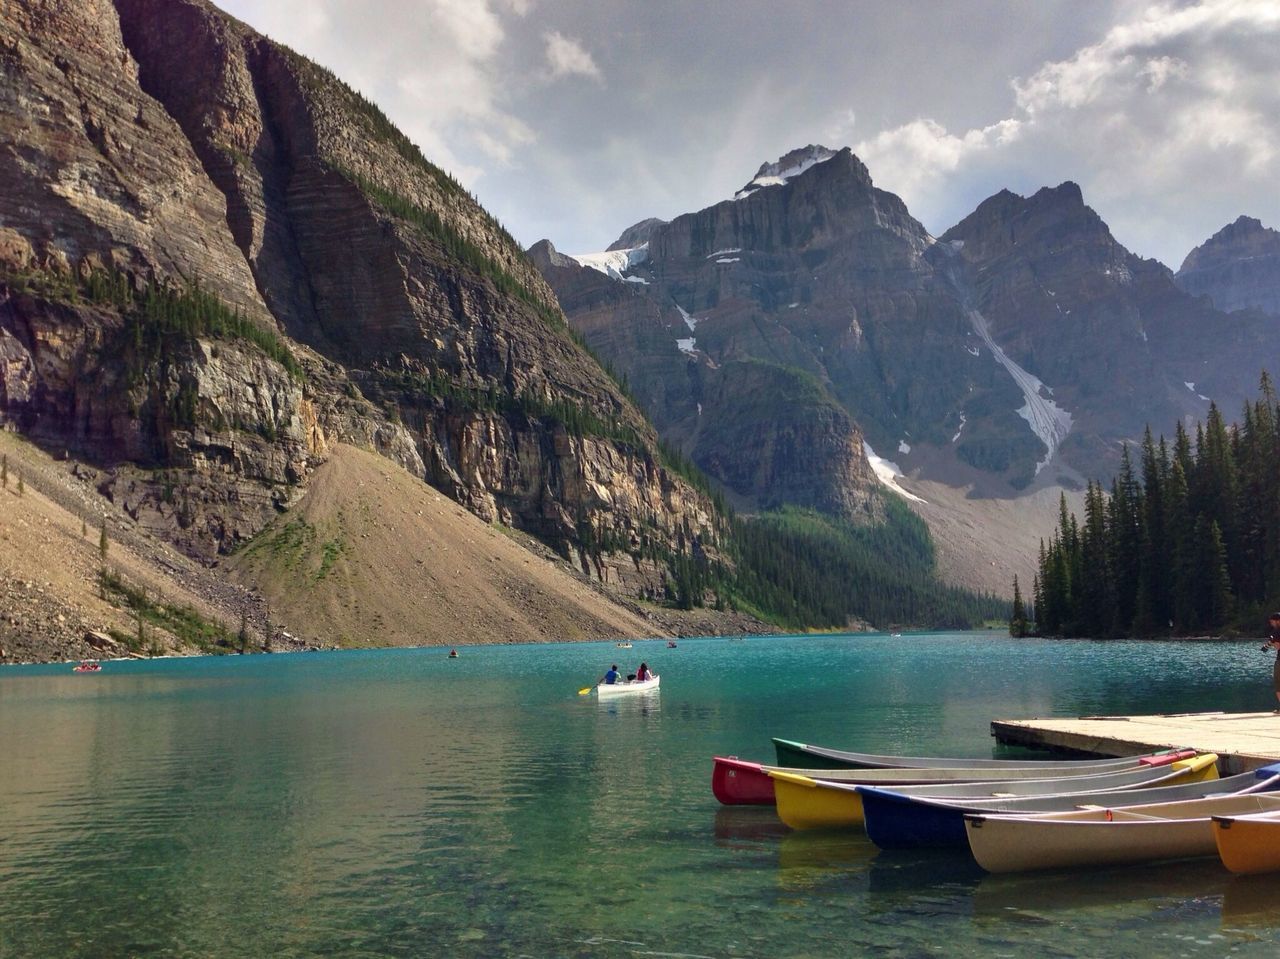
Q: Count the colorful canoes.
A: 6